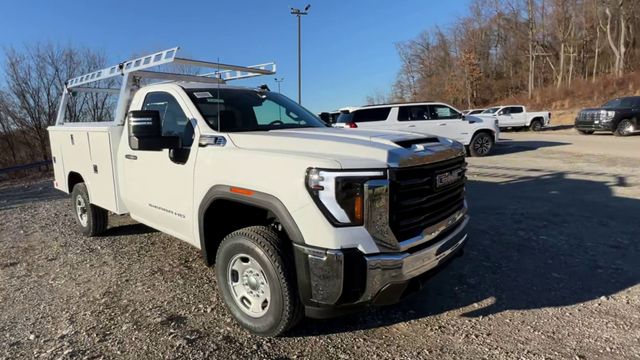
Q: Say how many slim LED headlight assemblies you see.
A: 1